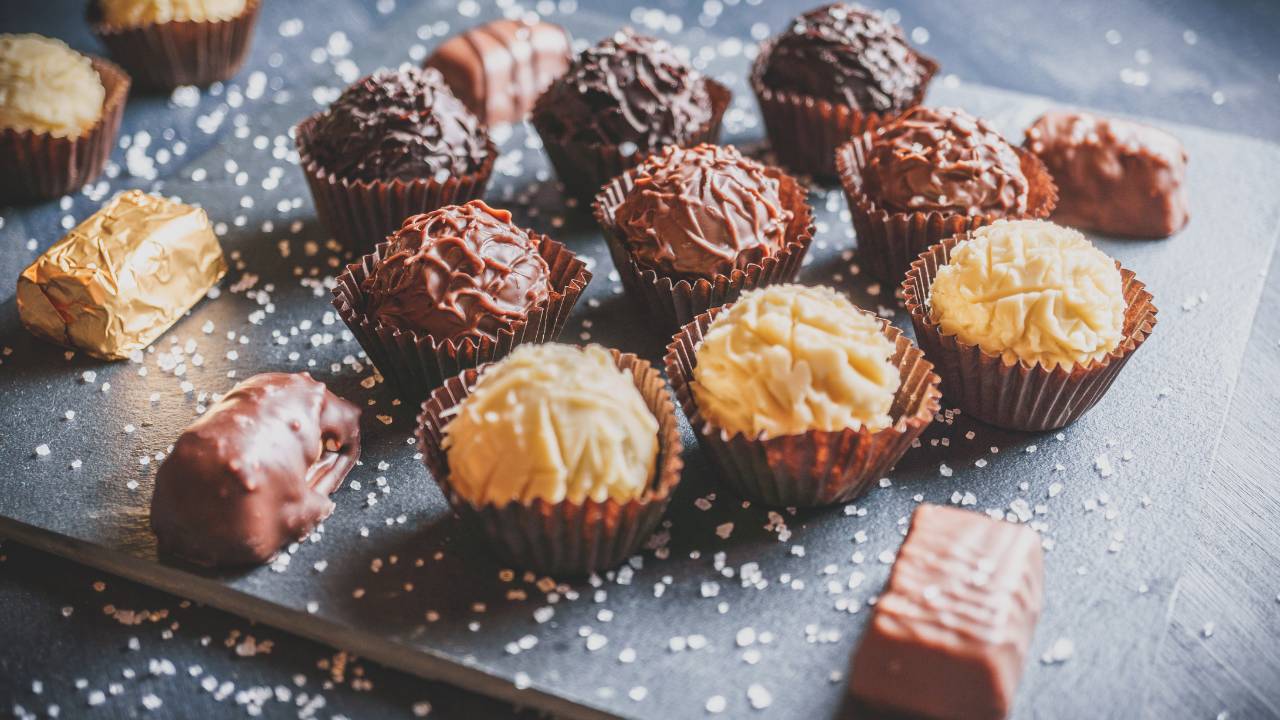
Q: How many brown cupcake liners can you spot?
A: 11